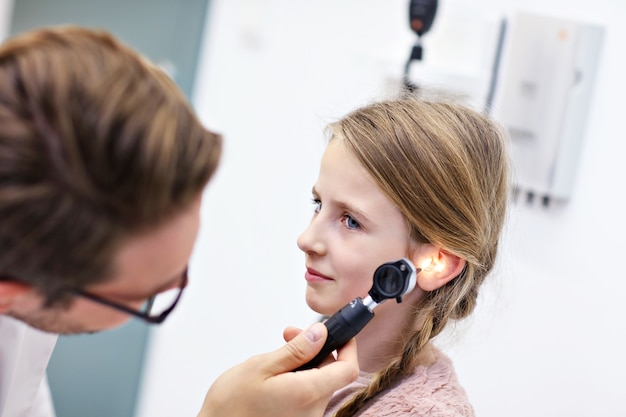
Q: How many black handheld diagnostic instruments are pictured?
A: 1